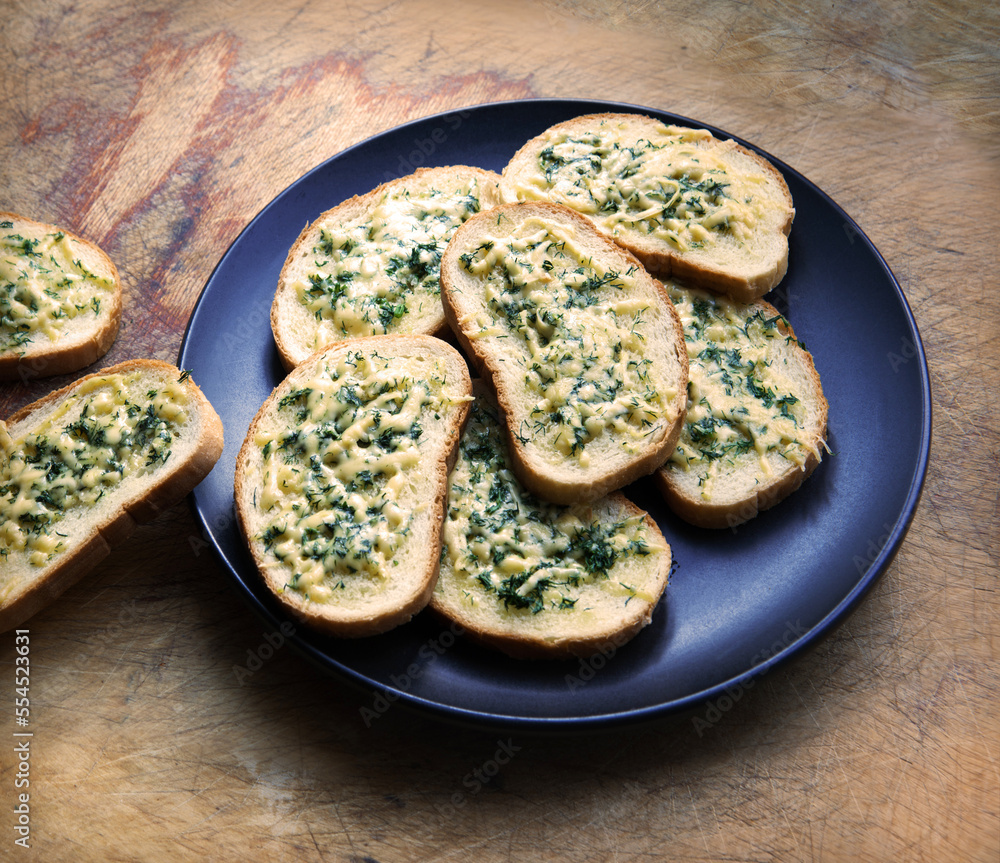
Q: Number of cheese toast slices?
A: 8